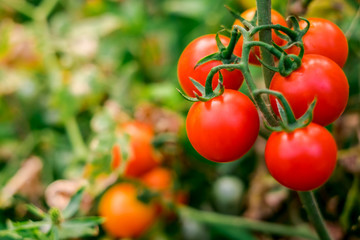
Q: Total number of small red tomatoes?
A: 6